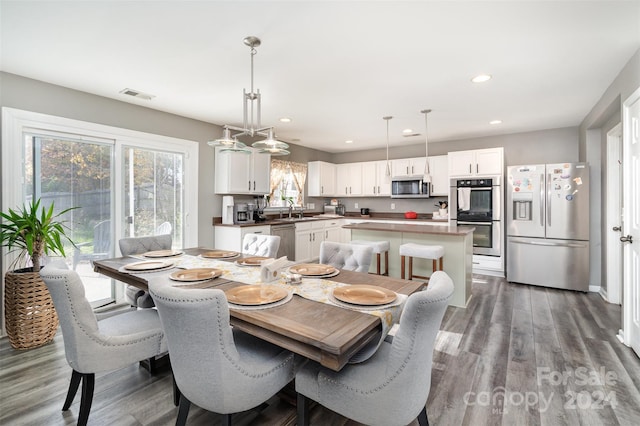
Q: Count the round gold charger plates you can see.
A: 8